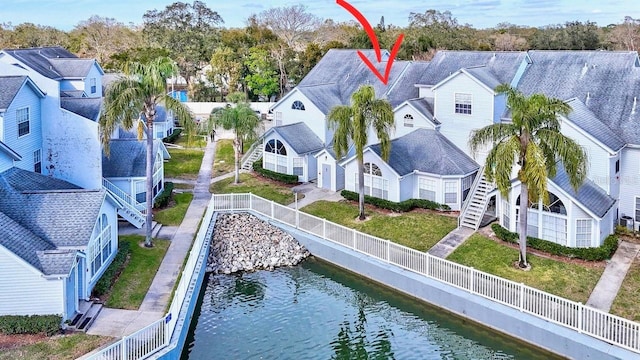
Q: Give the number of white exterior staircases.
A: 3